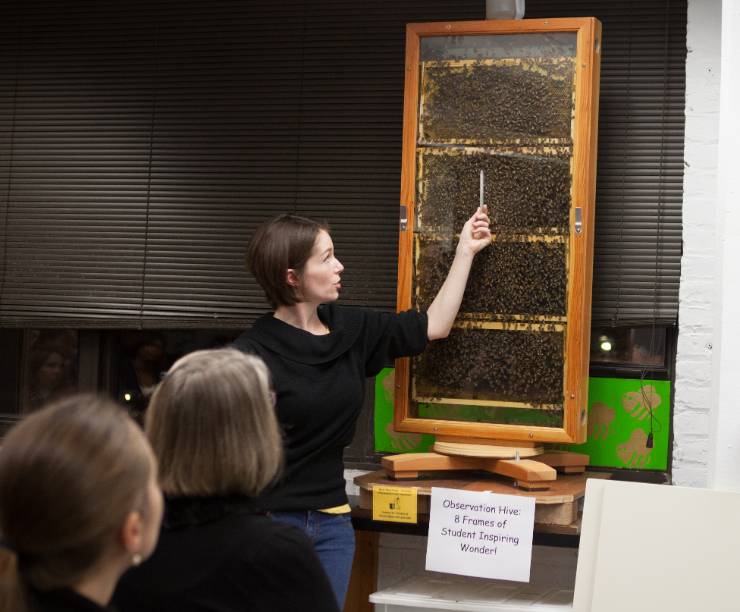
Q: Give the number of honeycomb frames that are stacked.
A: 4